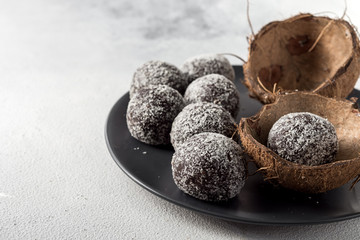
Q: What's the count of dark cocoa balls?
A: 7